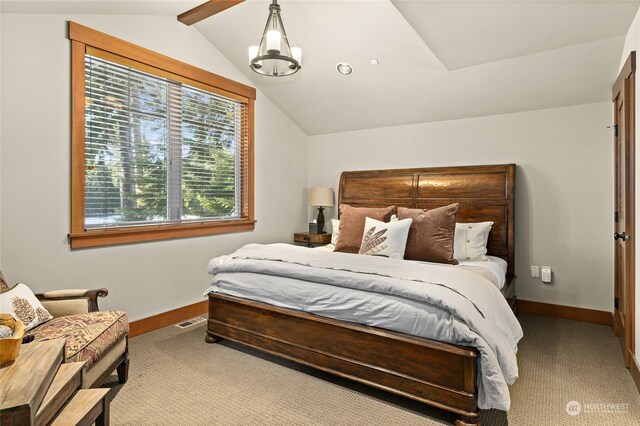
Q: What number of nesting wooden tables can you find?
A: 3